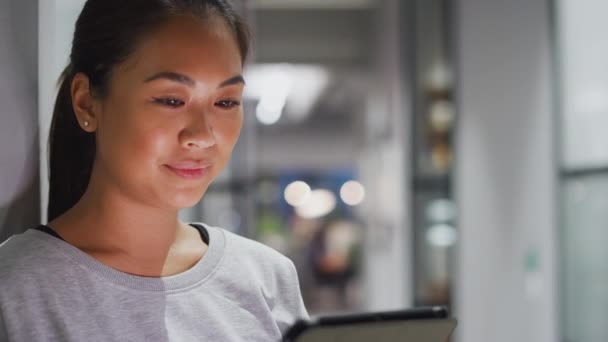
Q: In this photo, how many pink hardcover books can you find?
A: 0